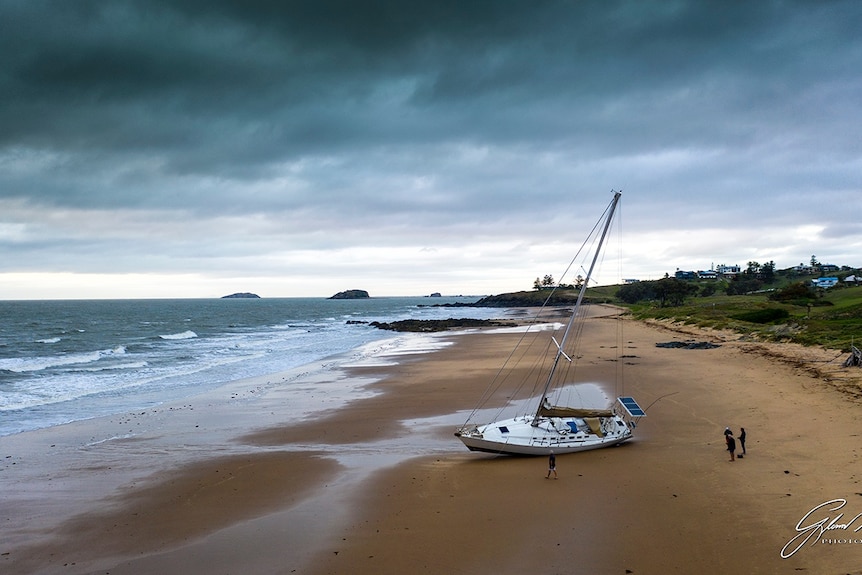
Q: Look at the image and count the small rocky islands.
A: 3